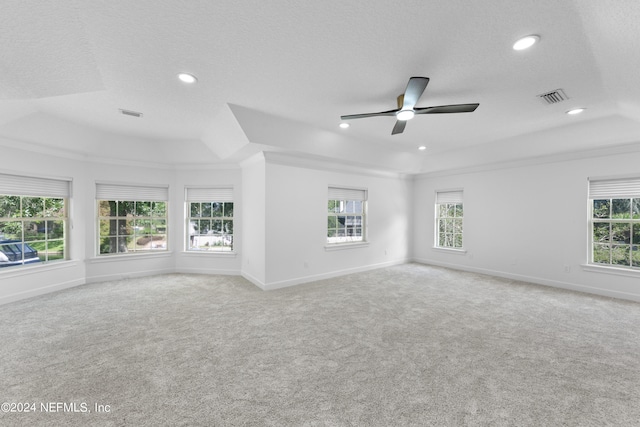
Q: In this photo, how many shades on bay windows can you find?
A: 3